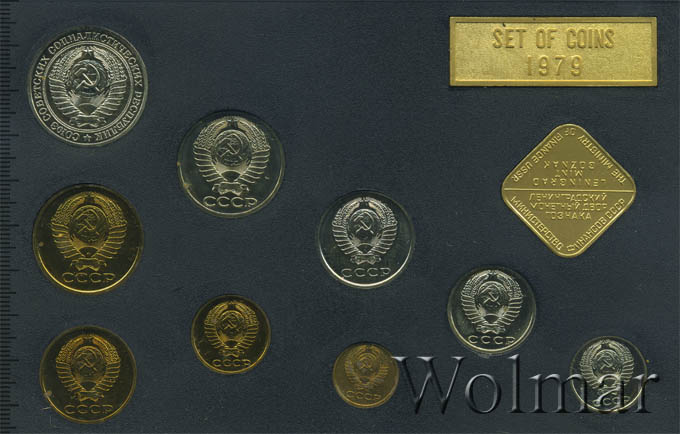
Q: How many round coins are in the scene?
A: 9